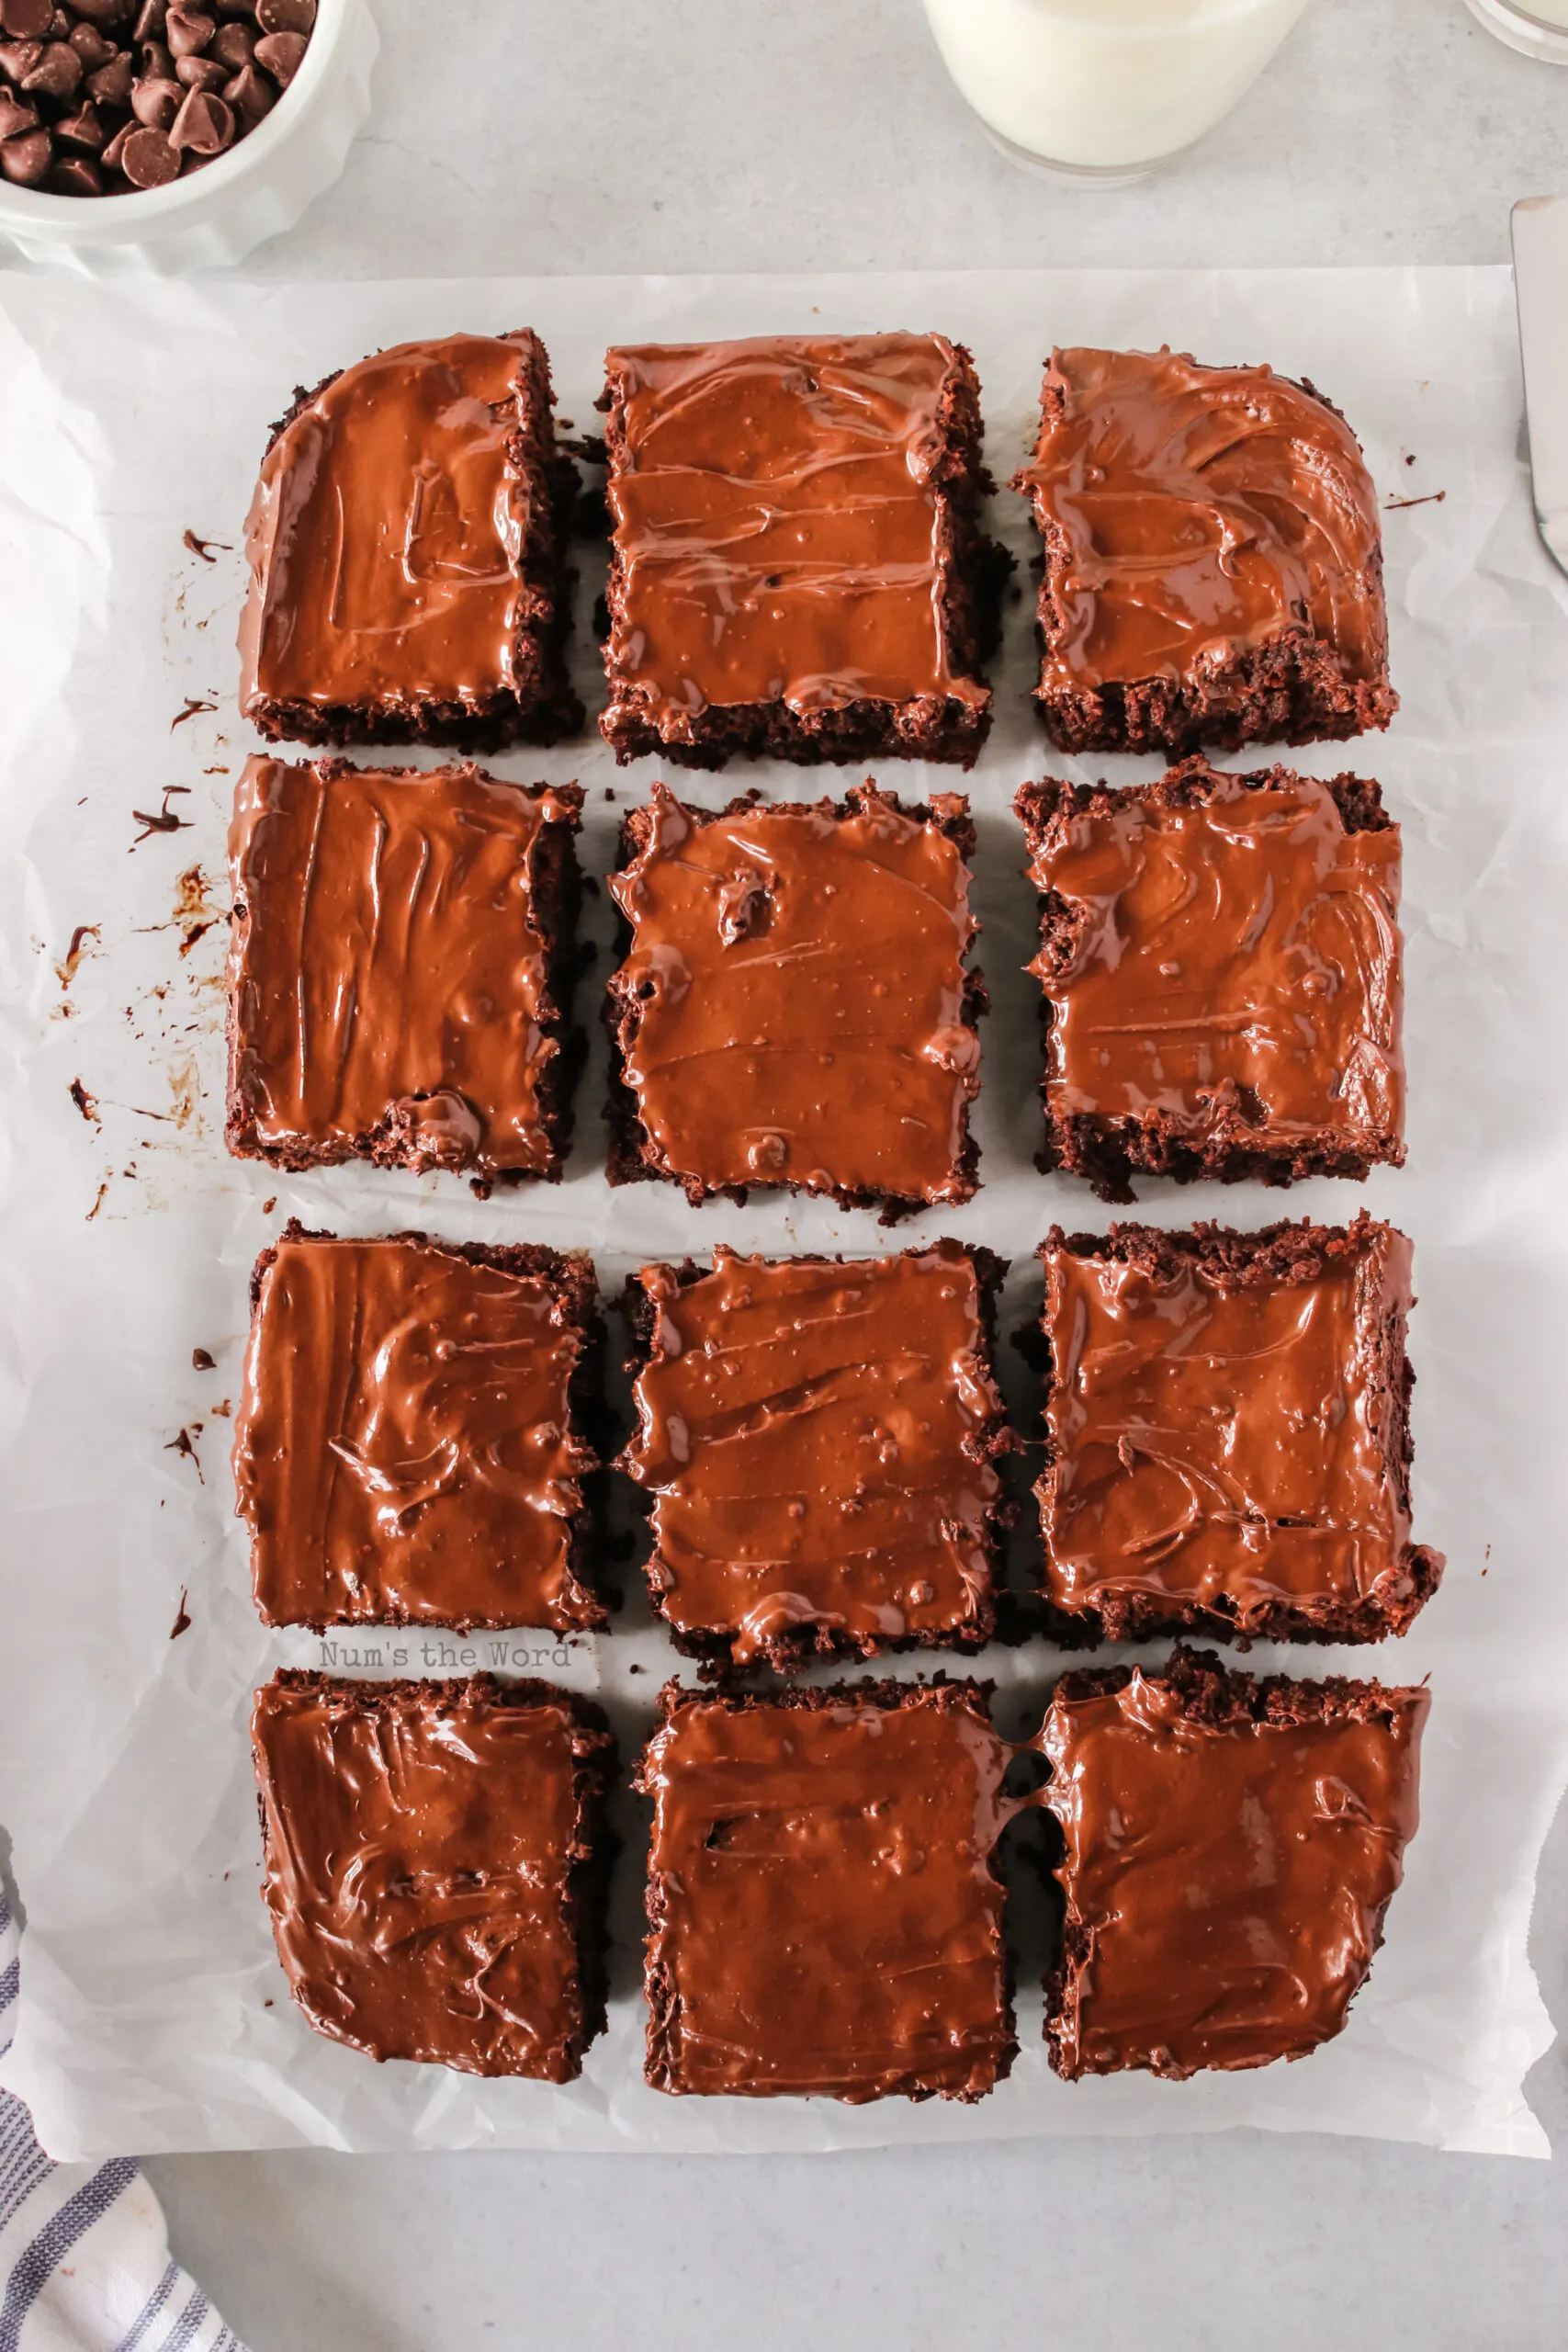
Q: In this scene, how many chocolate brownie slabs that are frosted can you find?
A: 12